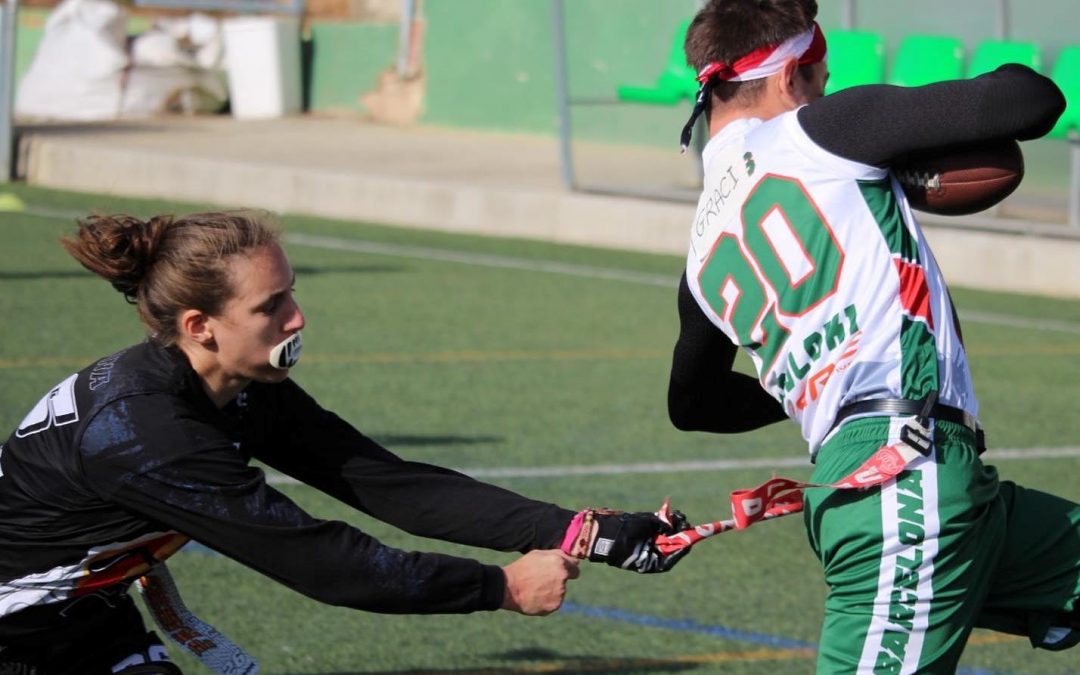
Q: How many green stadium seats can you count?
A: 5